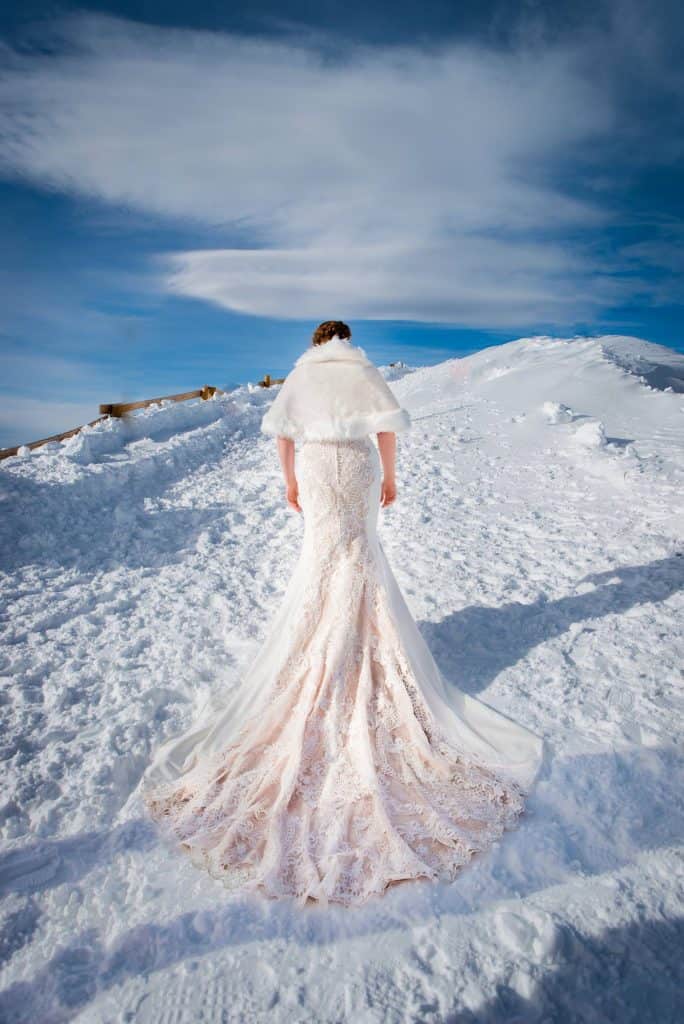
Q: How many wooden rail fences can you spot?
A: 1